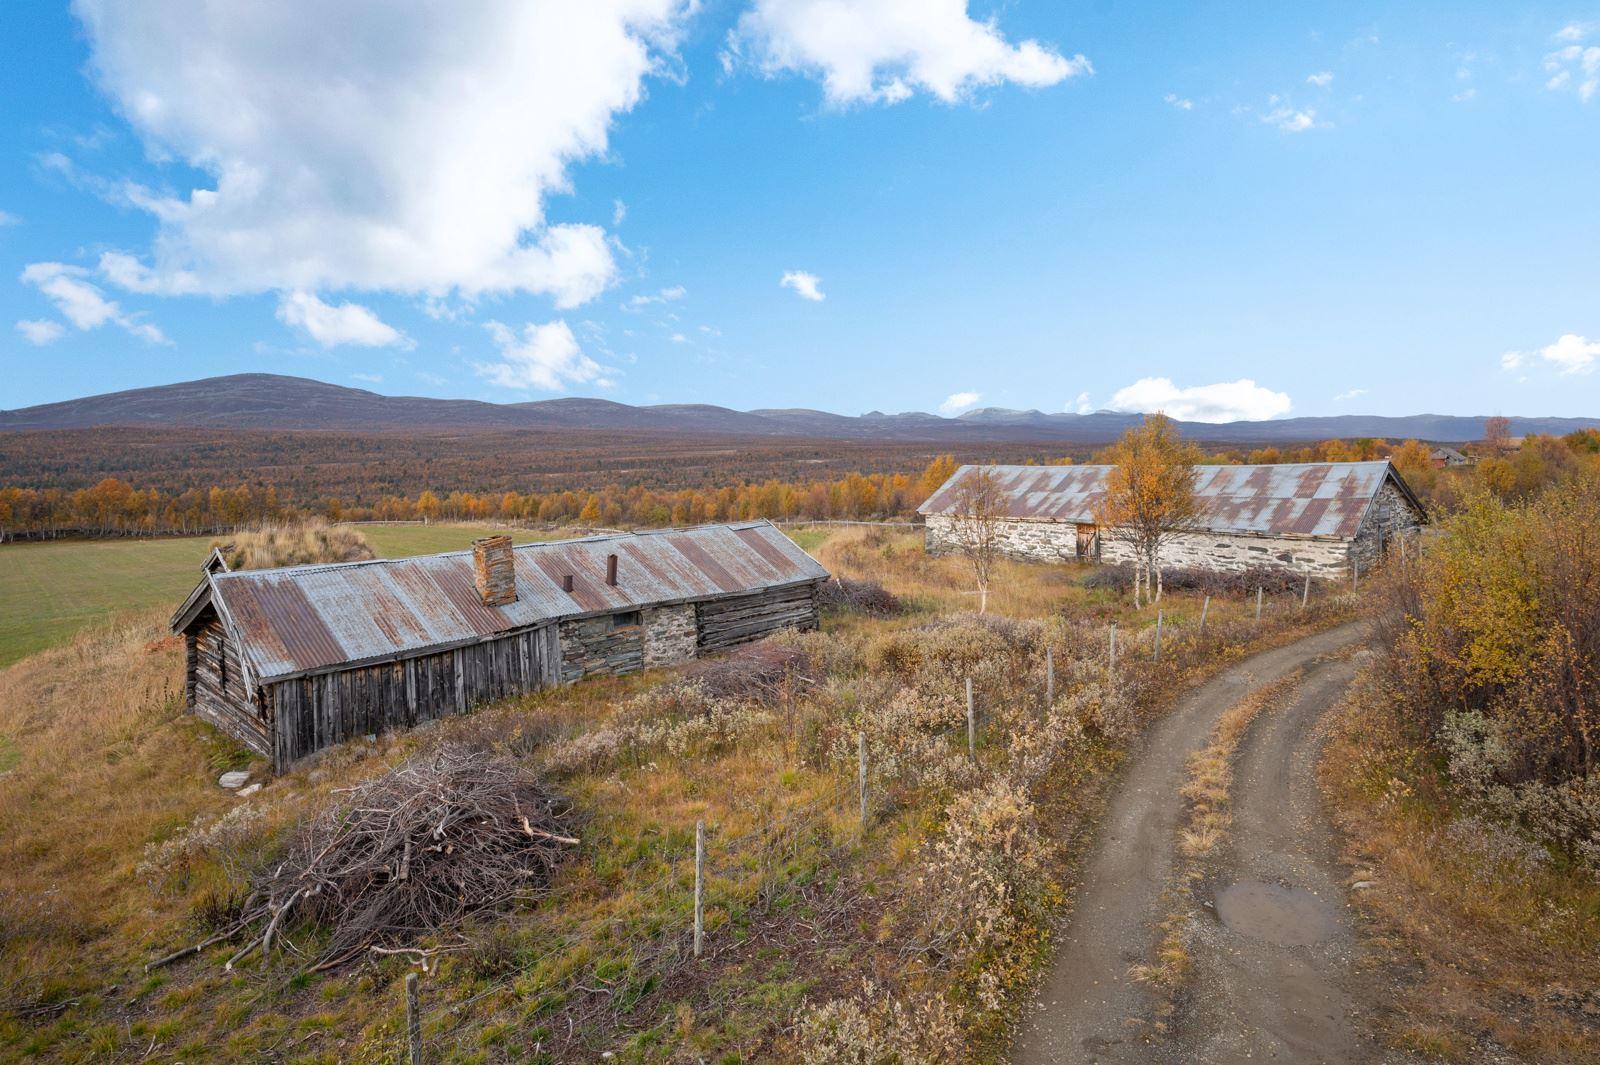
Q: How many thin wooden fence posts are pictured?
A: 11